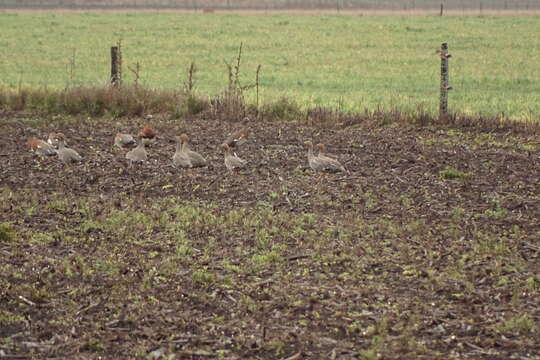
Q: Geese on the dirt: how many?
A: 12